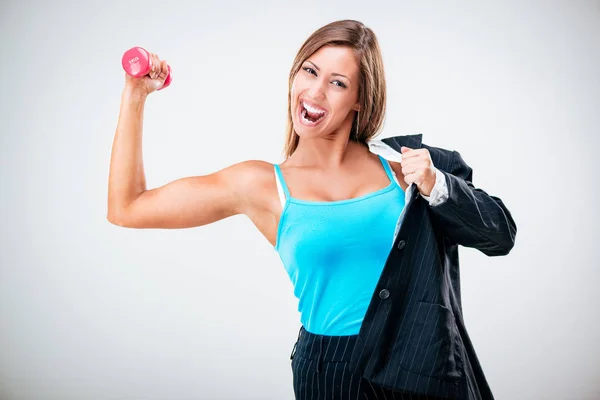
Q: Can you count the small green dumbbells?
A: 0